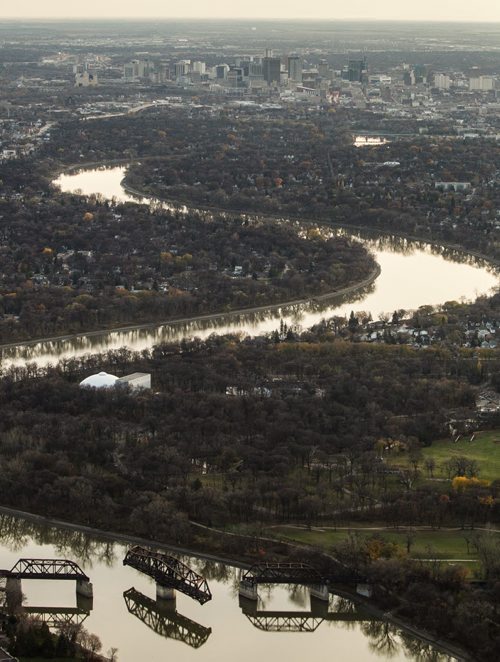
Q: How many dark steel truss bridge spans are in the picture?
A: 3